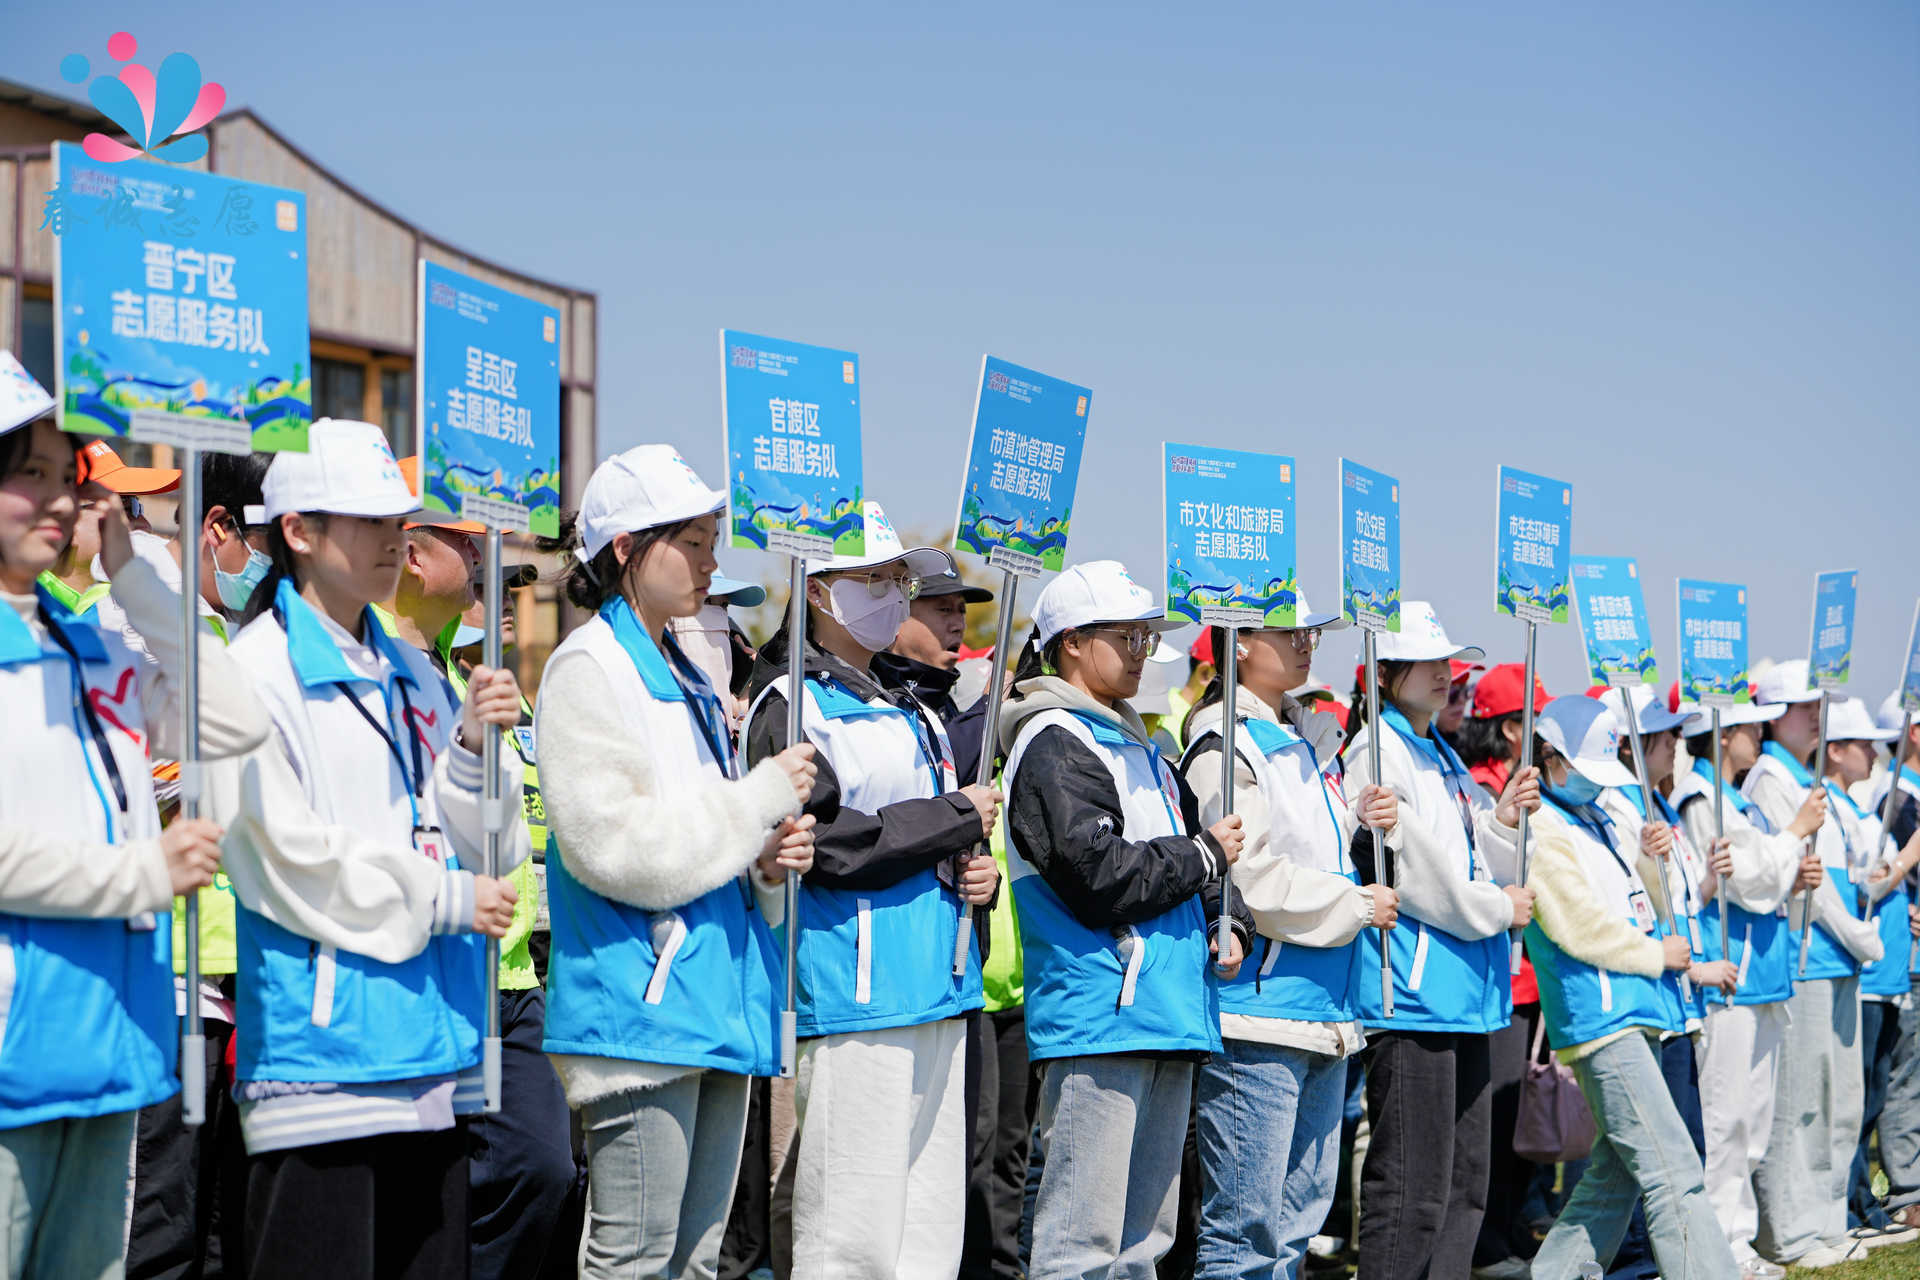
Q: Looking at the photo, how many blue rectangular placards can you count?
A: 11